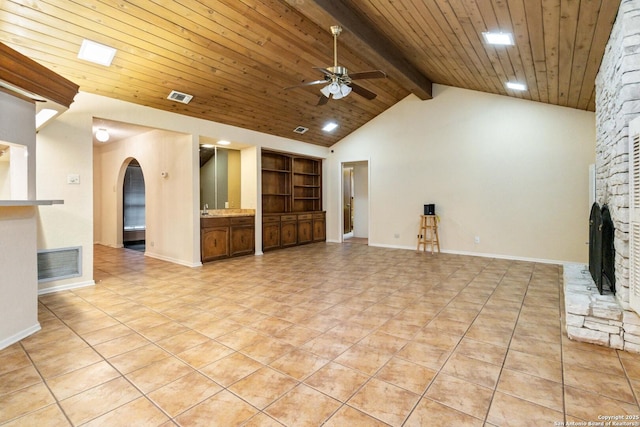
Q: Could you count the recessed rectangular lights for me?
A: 4